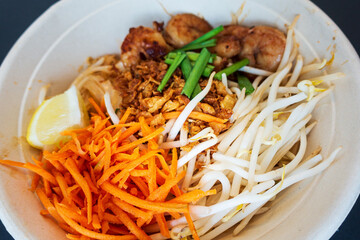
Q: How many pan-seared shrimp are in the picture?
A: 4